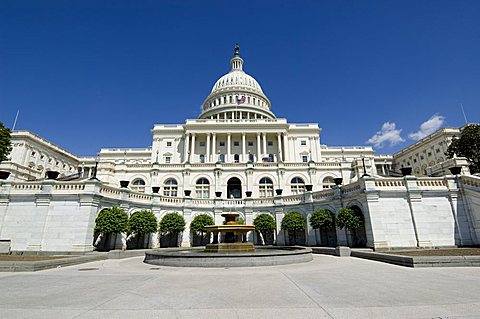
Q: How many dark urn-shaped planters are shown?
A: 12